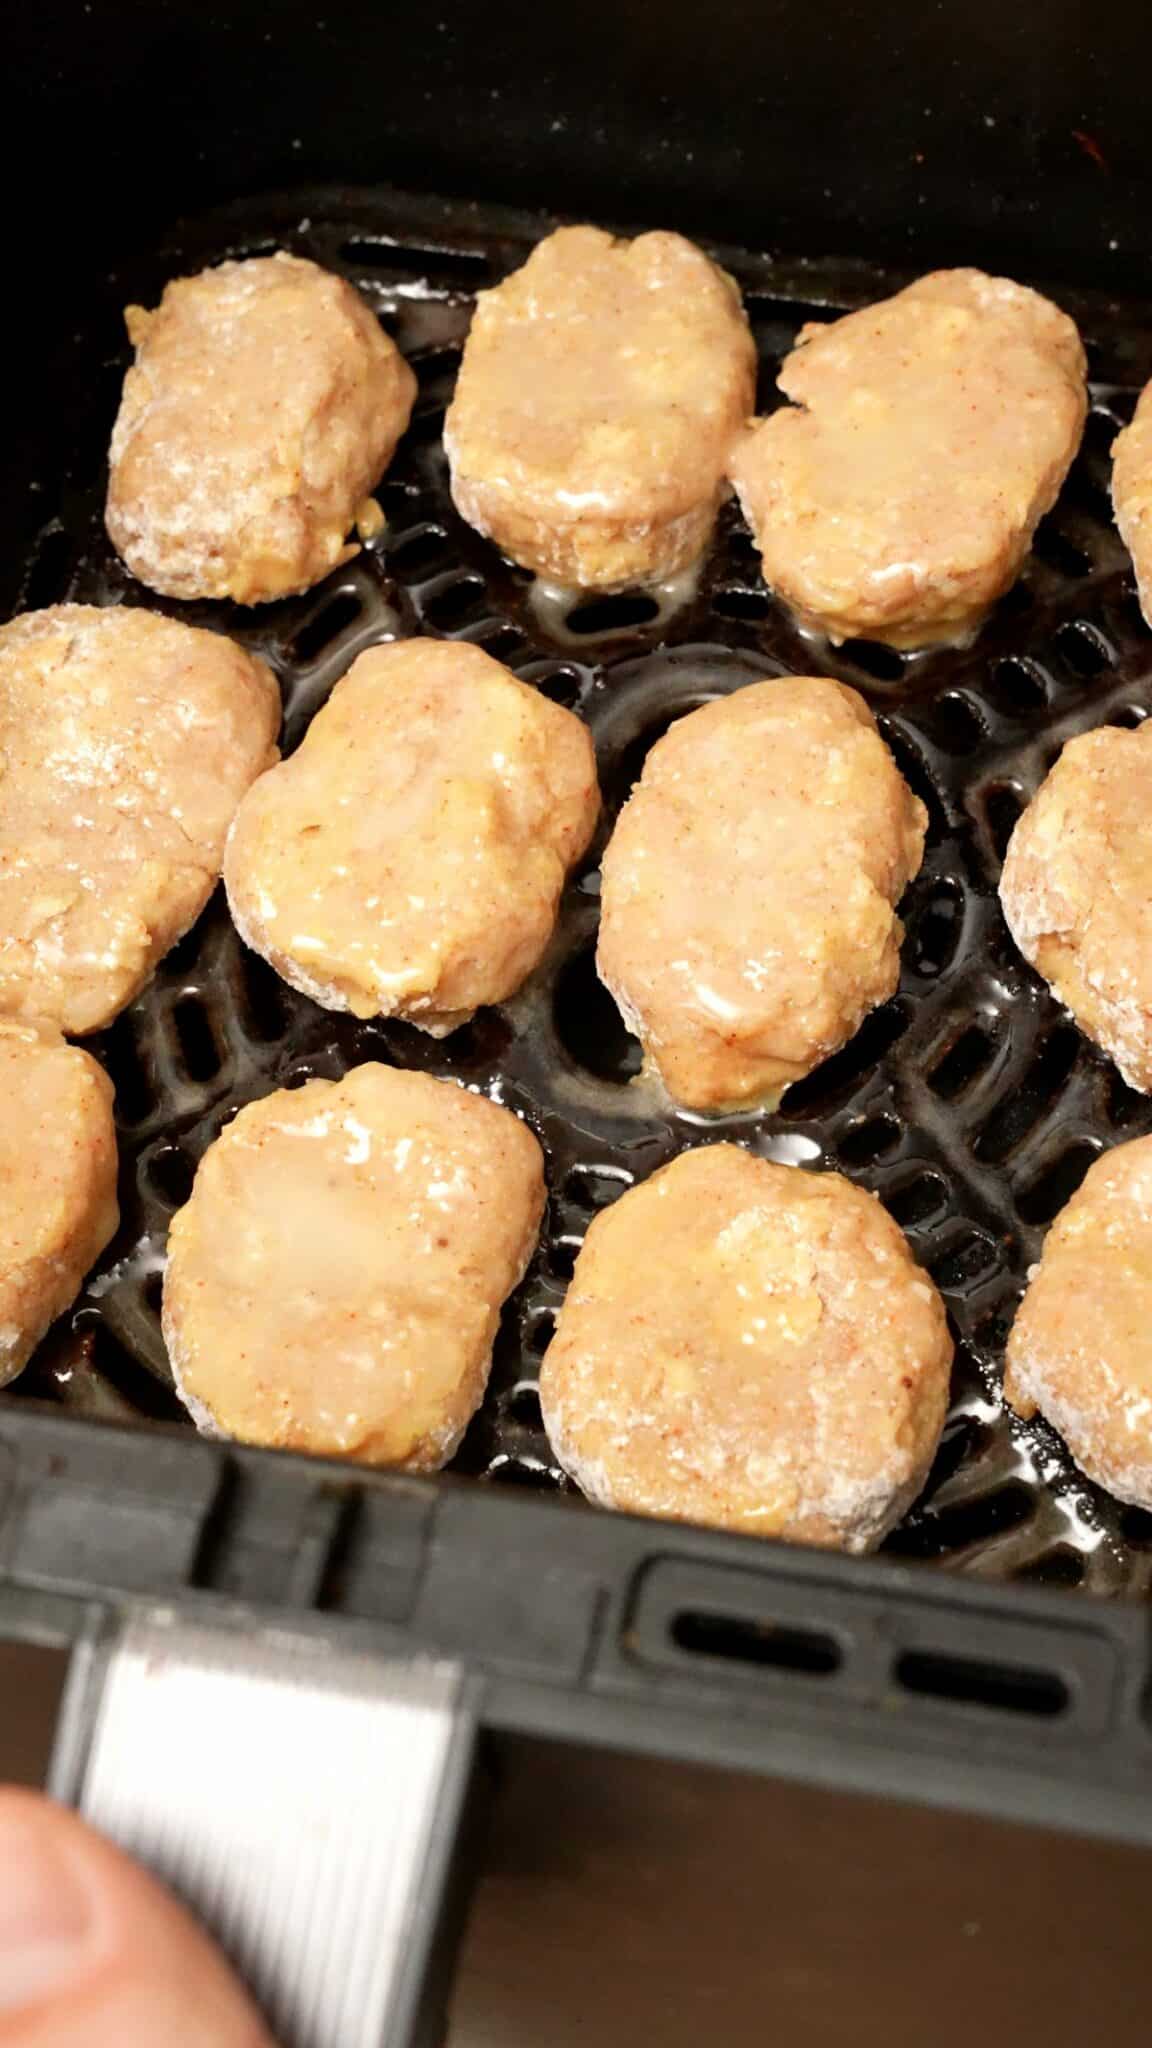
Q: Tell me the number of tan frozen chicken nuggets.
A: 12